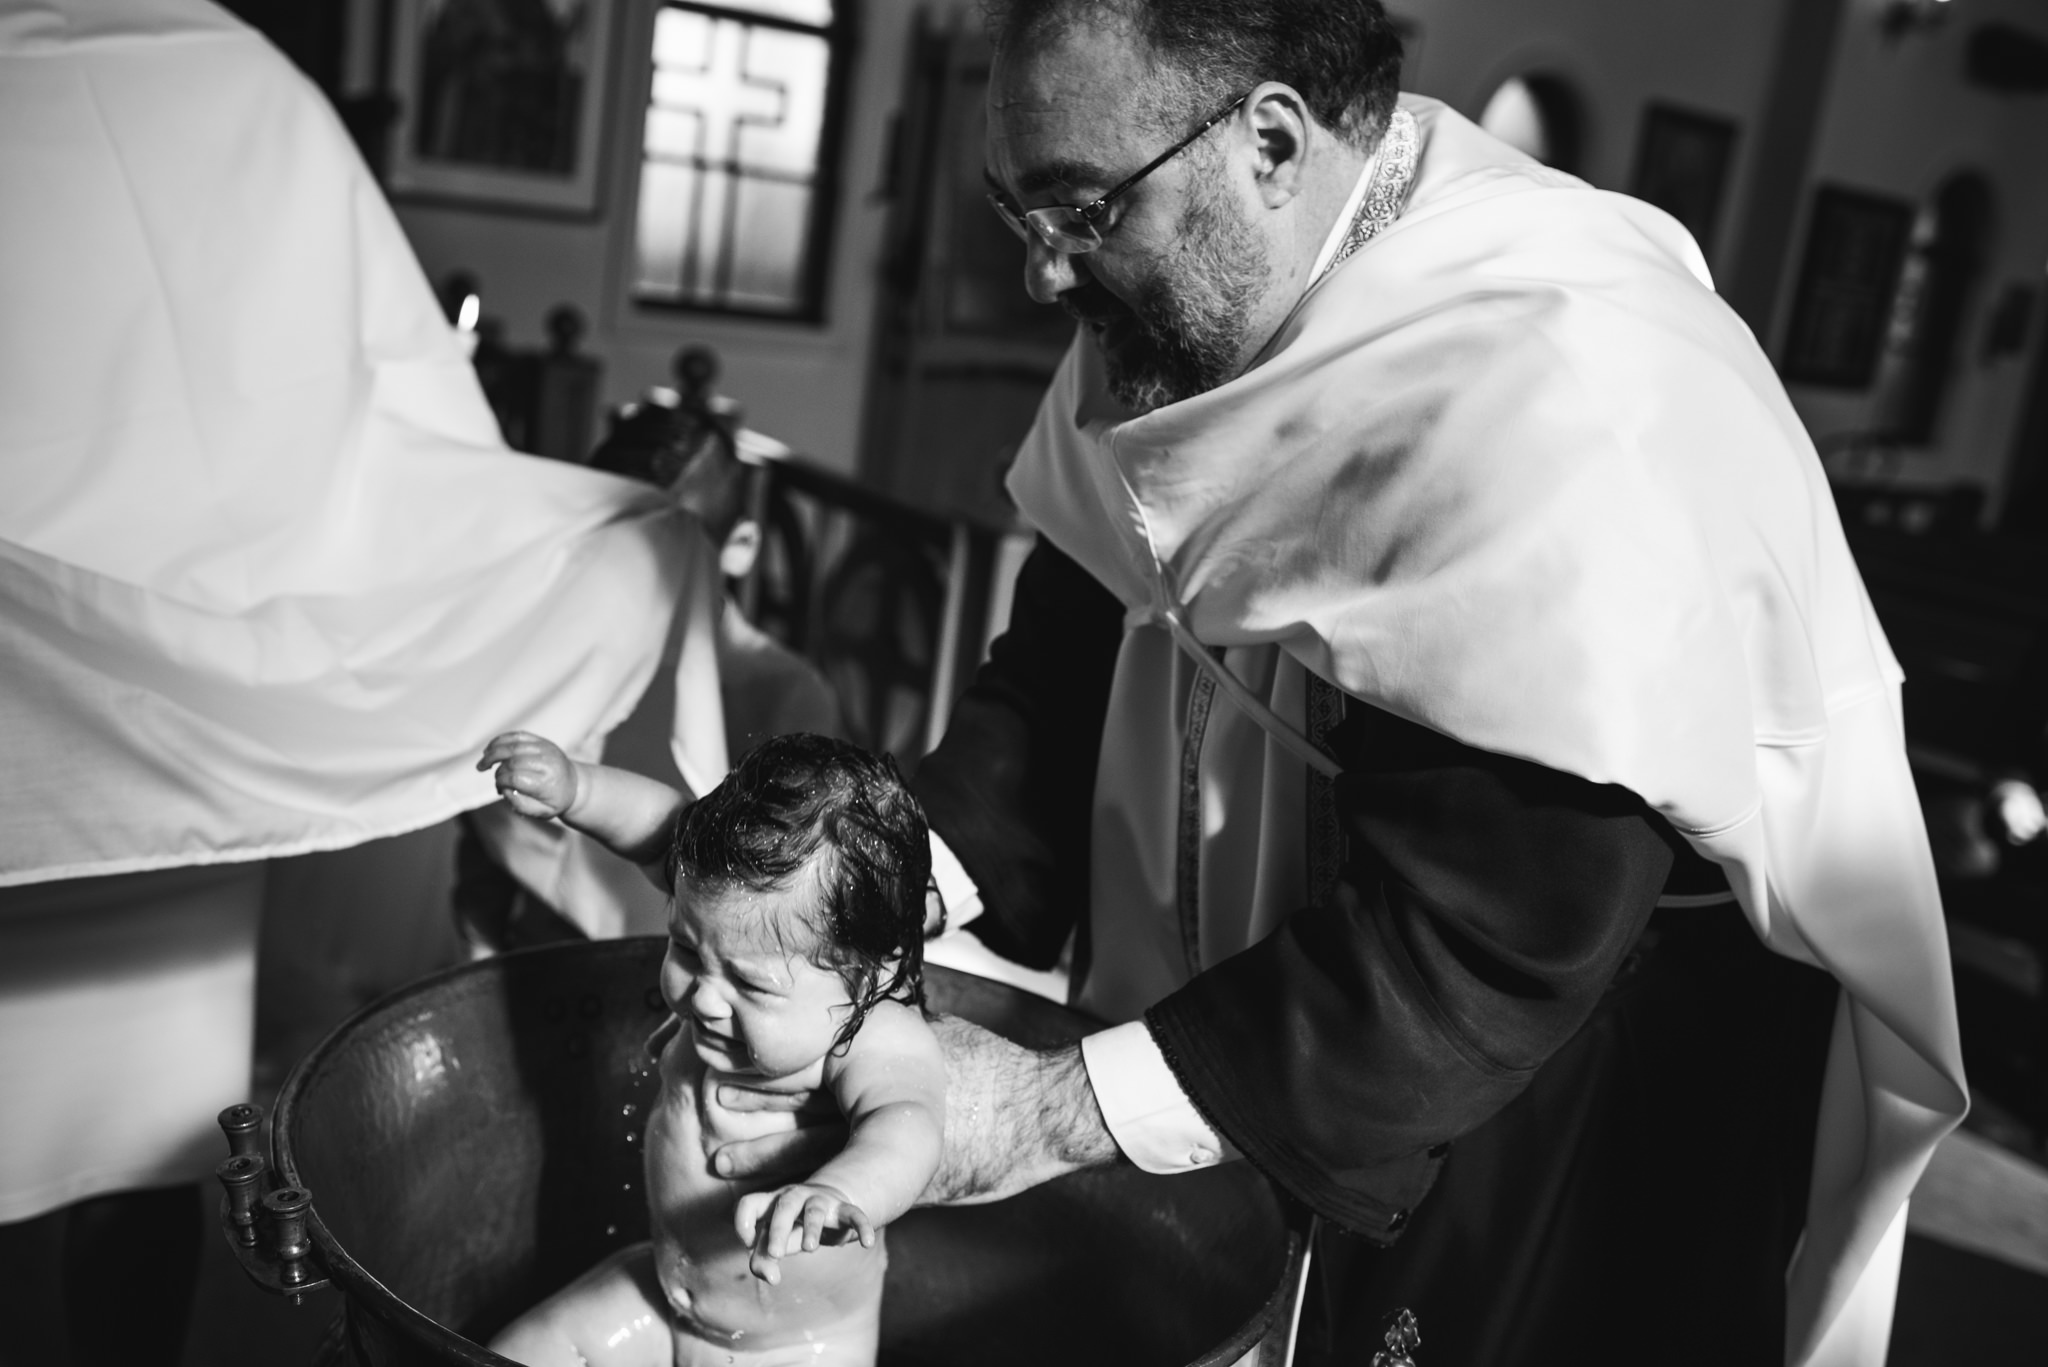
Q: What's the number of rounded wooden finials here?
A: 3